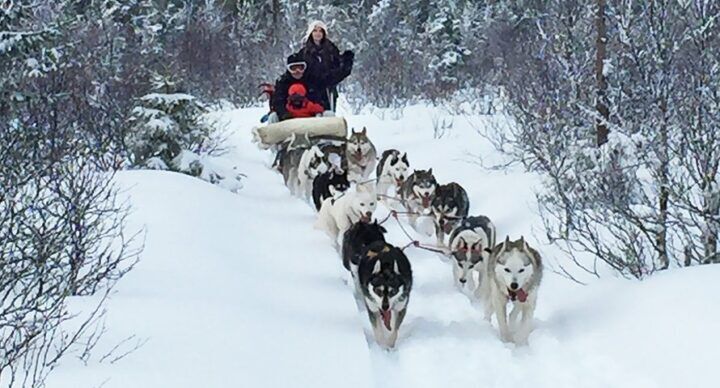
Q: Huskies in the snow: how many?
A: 12